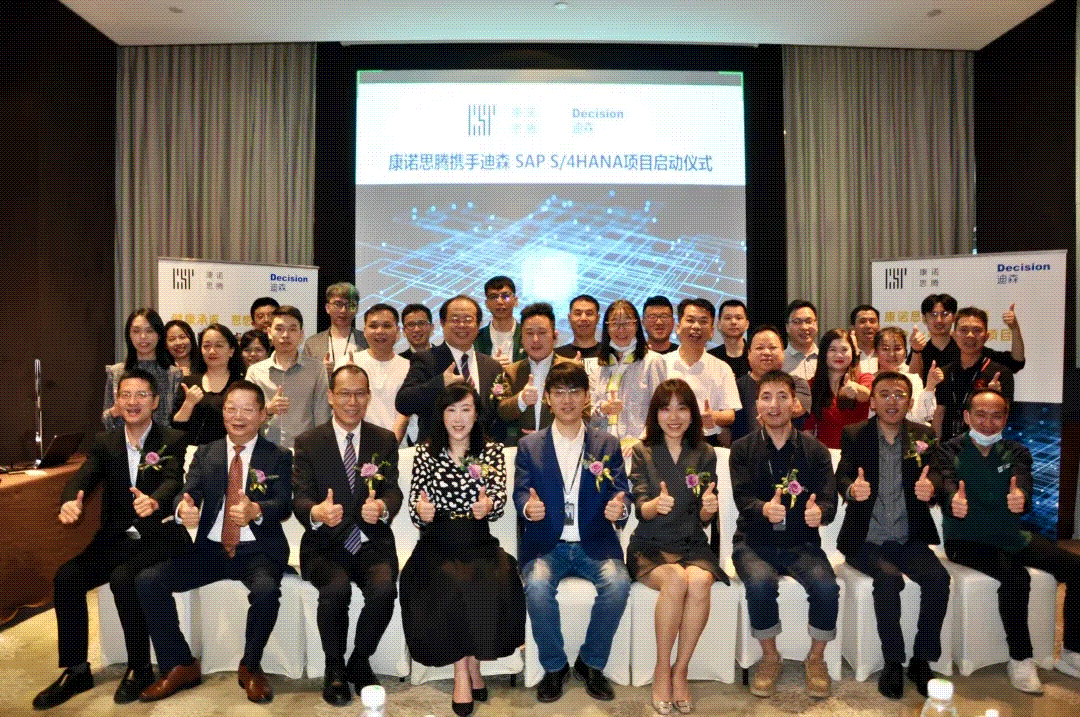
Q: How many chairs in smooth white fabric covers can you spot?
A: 9